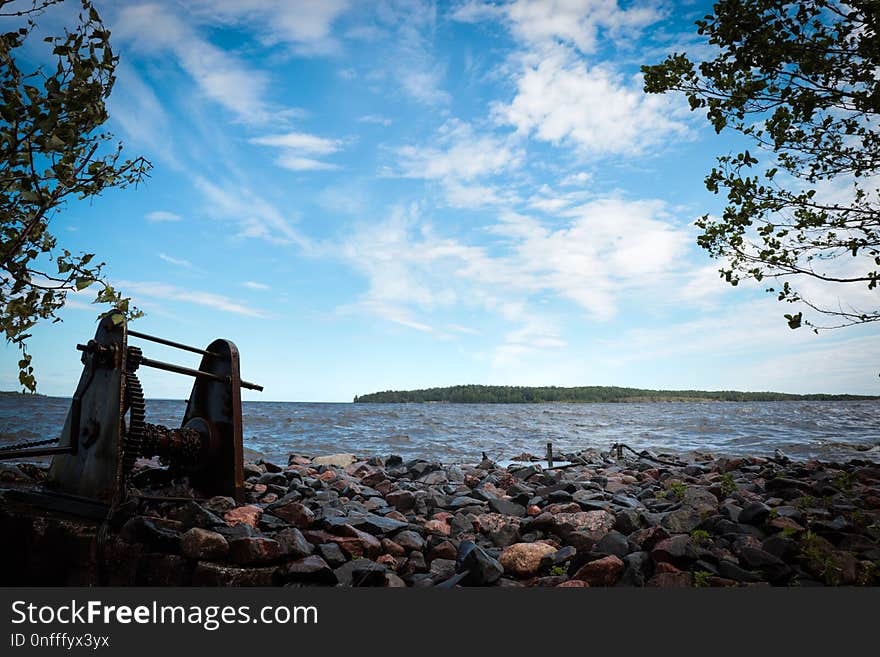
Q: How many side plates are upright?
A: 2